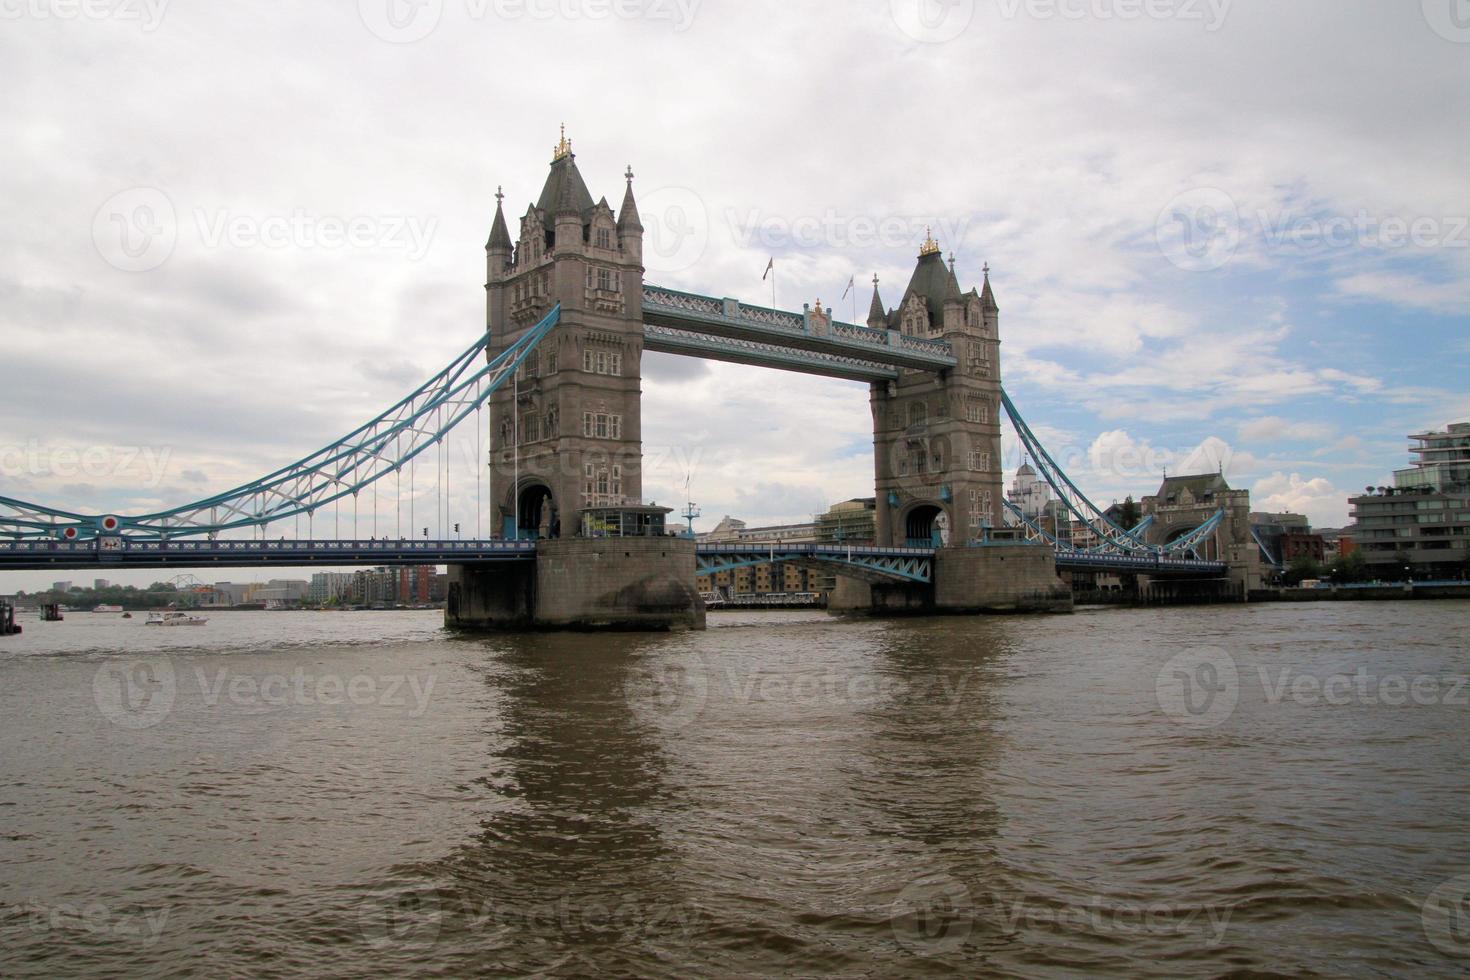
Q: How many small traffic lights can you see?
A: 2